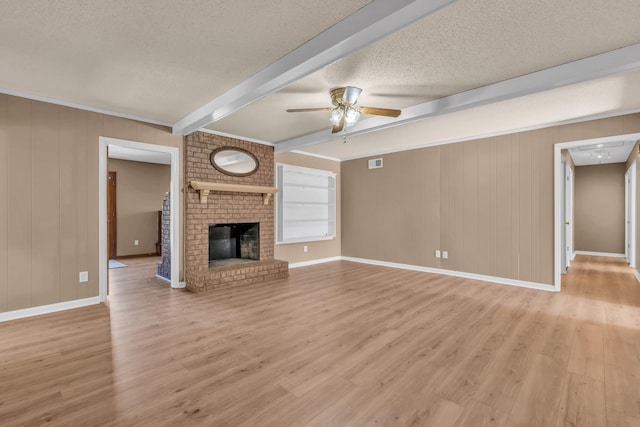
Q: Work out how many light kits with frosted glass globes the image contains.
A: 1